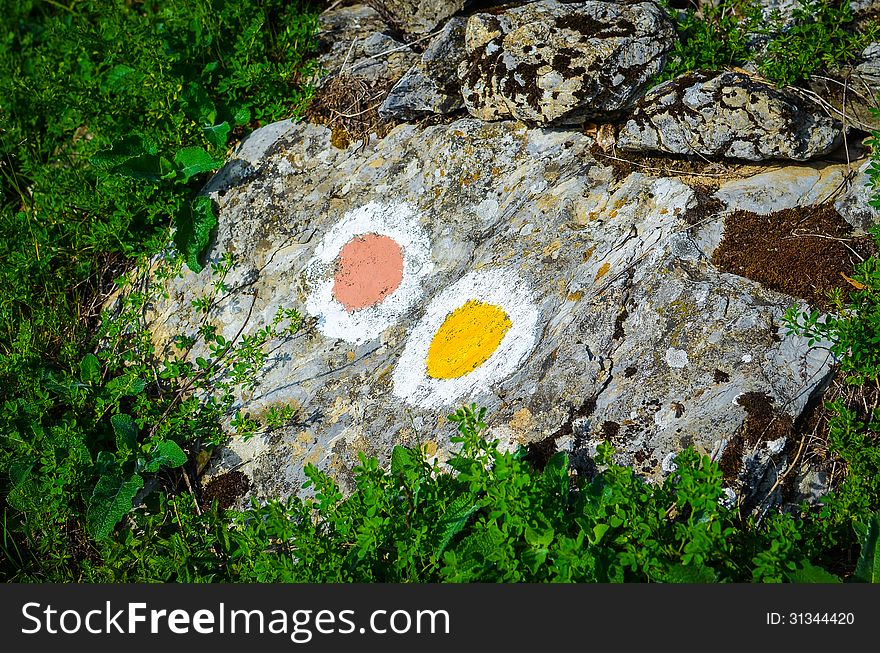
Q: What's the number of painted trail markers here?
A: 2